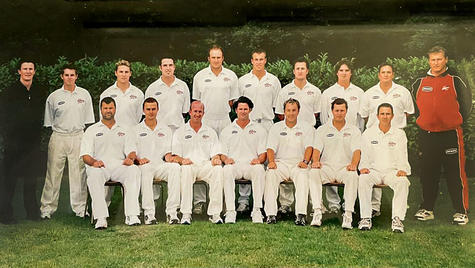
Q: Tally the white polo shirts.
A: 15